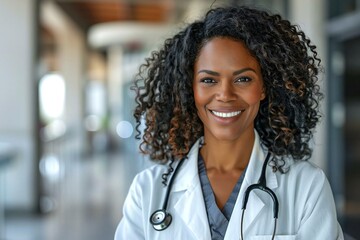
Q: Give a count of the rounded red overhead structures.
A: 0